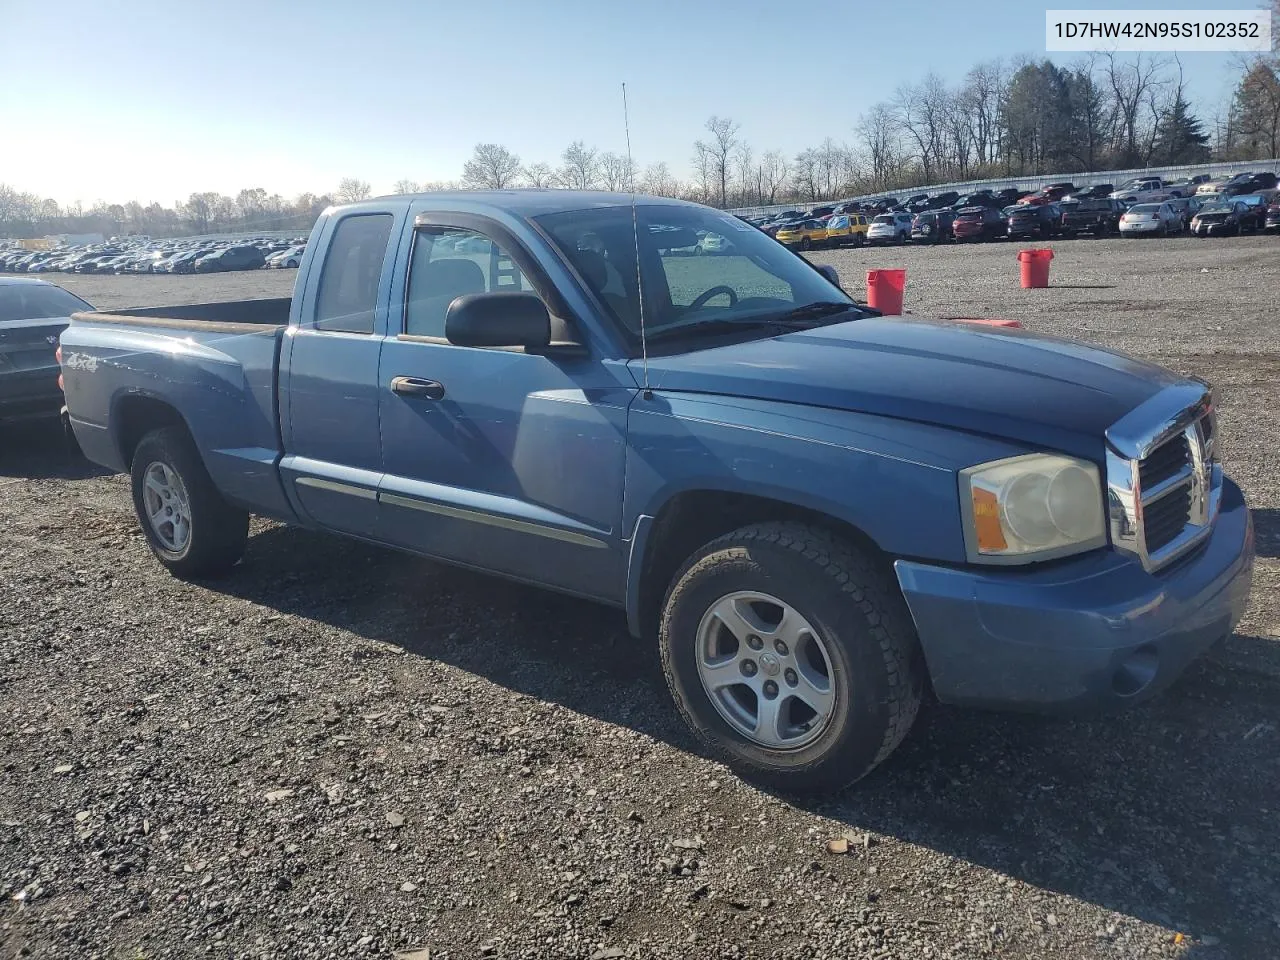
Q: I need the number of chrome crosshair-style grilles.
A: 1